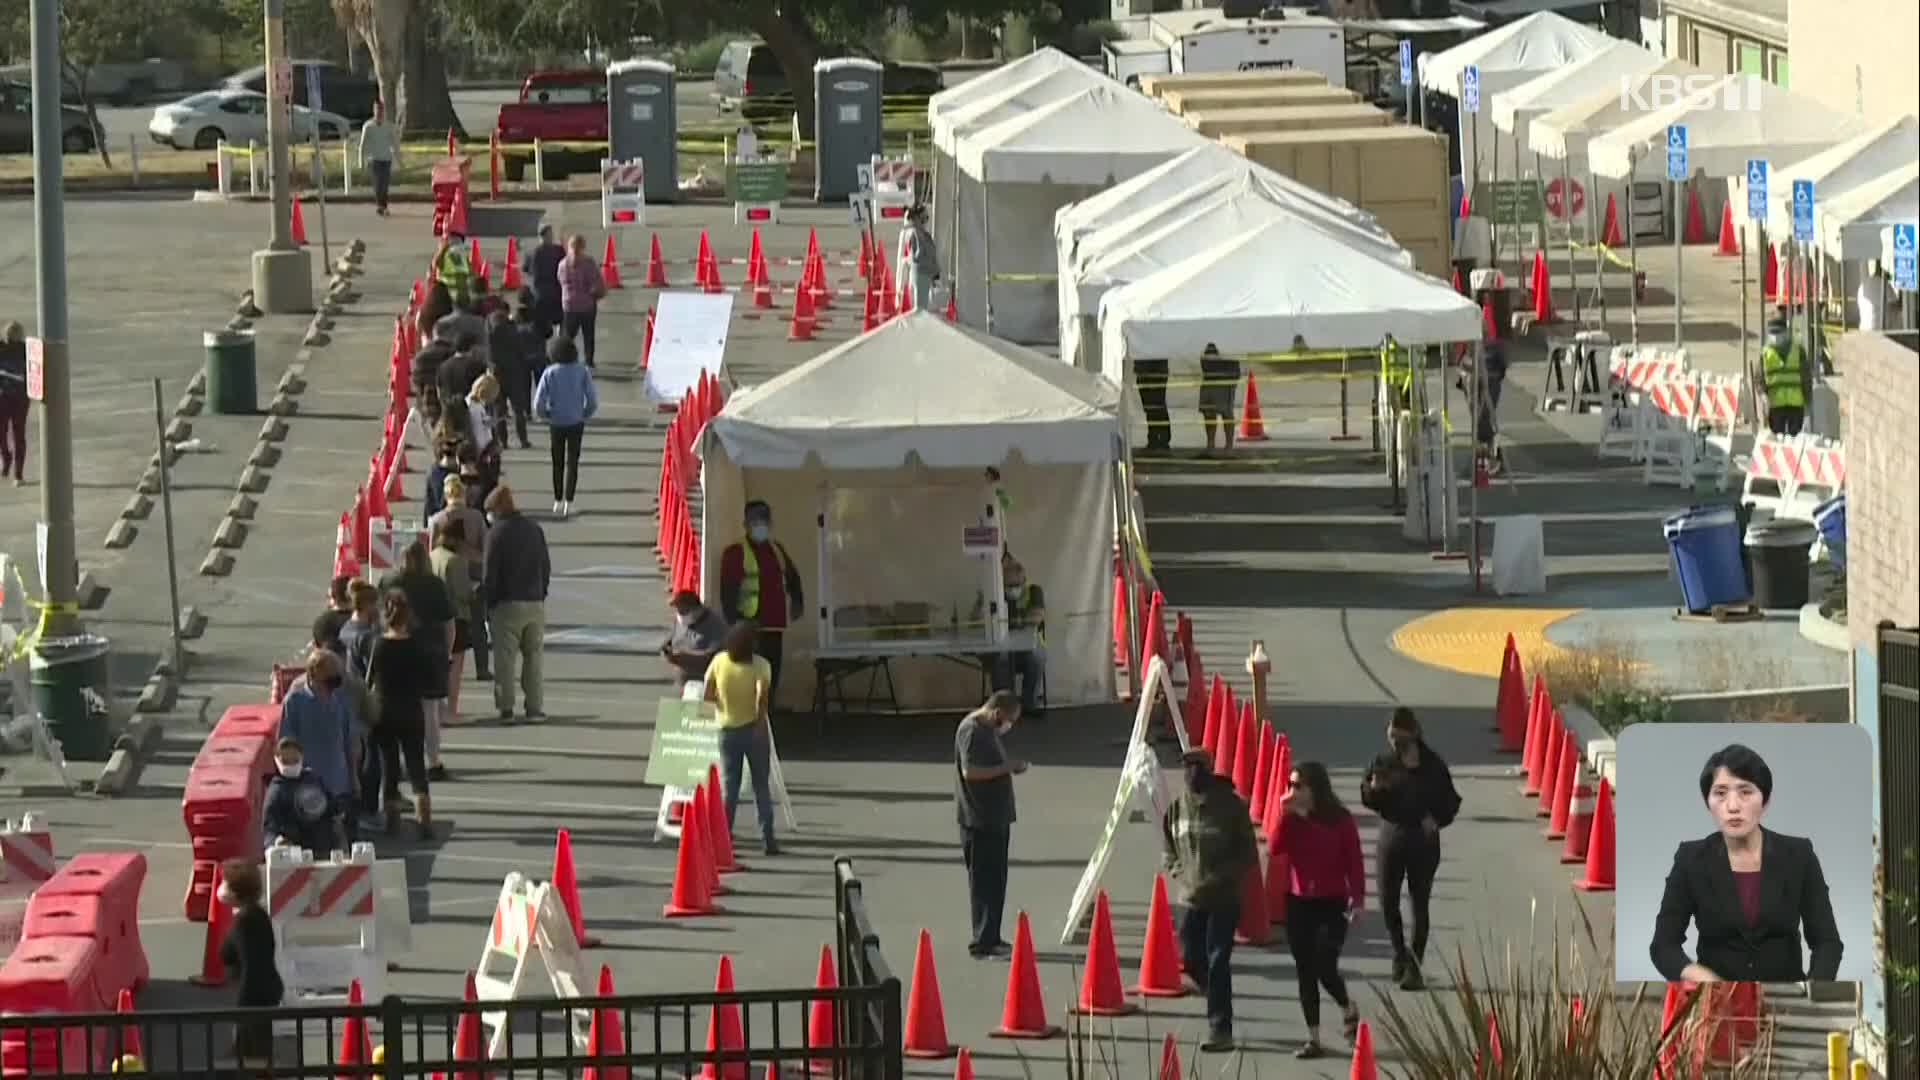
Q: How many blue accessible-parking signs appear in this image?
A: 6